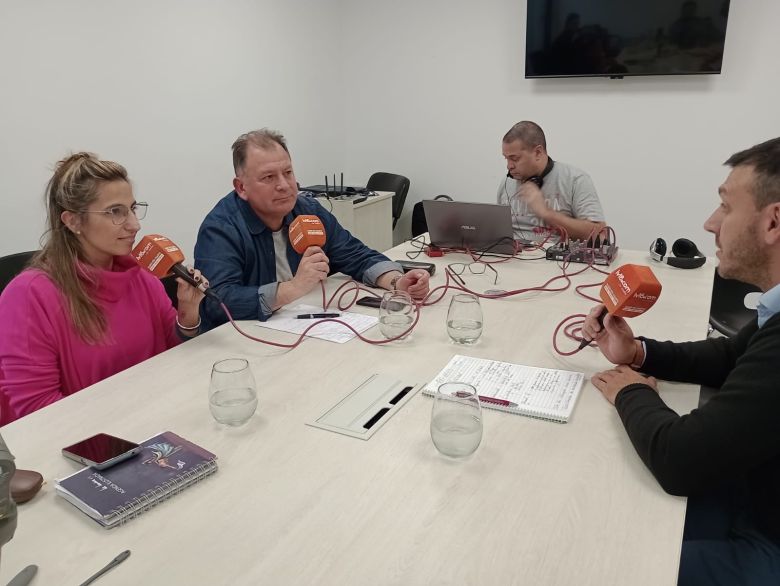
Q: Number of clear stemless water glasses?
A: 4